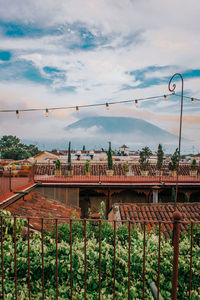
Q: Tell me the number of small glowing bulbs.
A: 7